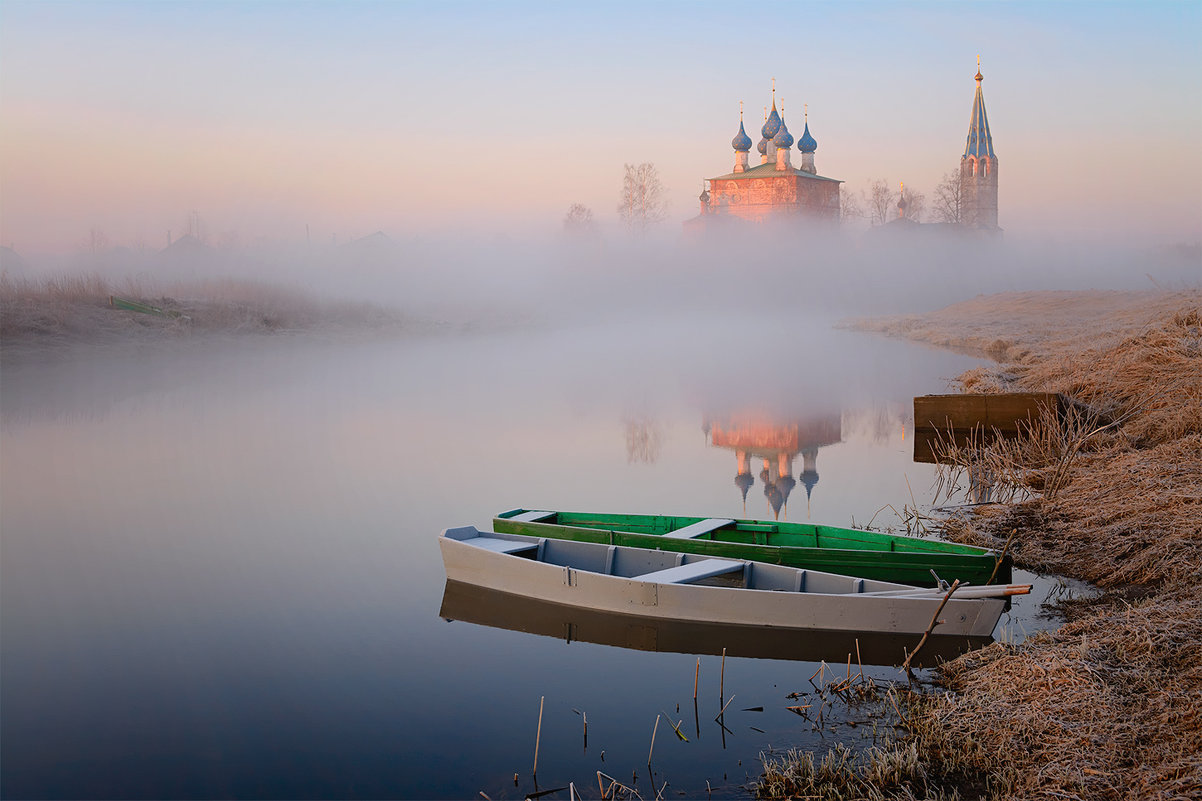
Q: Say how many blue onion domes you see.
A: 5